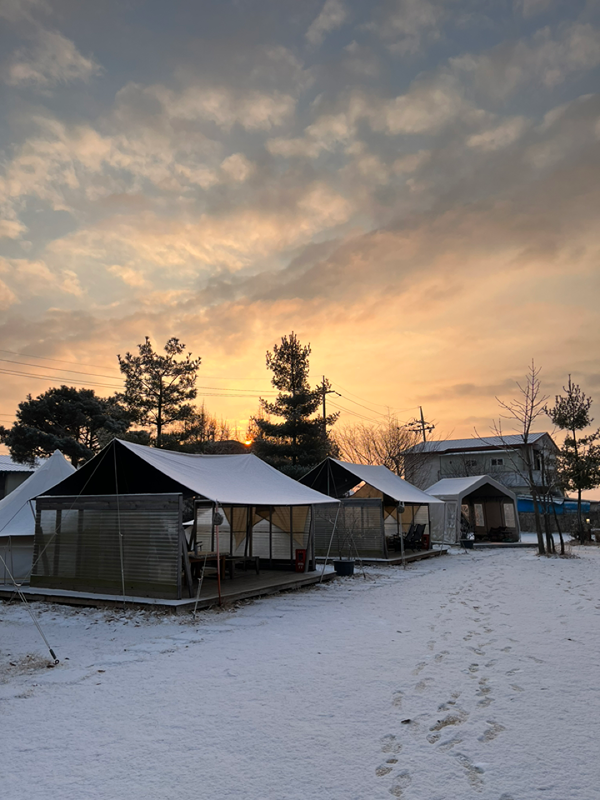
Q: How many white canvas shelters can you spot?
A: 4